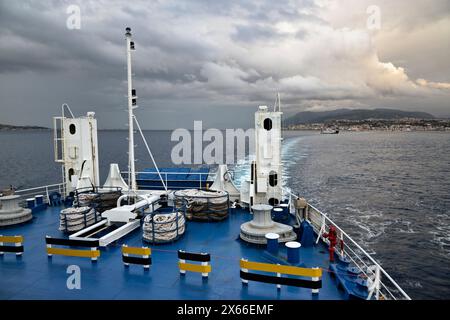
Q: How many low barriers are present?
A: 5